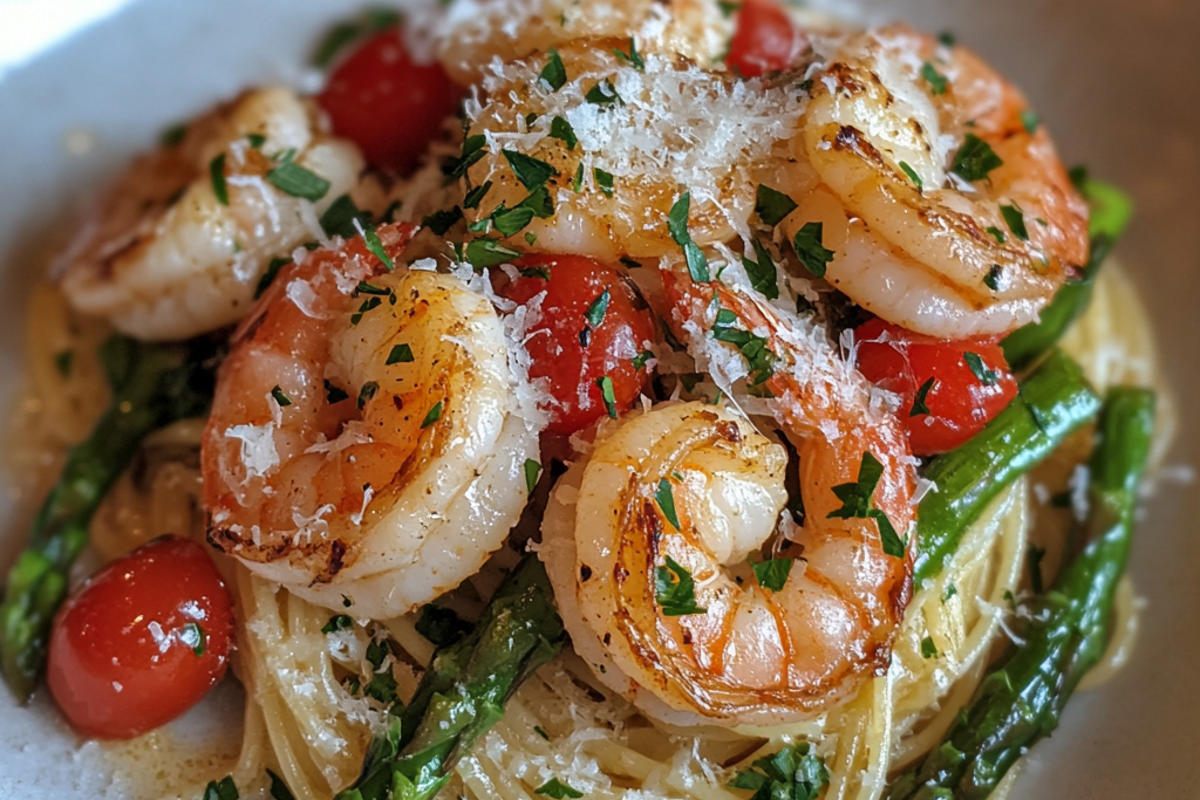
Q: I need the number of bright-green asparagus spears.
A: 5